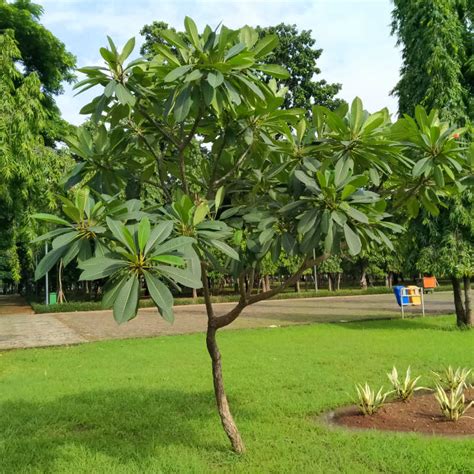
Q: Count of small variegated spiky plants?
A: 4